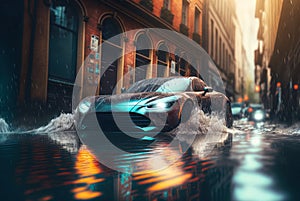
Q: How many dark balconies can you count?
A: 4